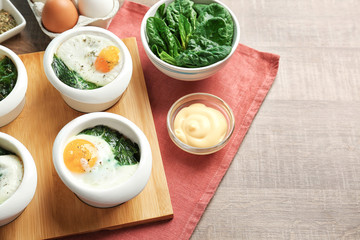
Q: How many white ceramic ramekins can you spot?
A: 4